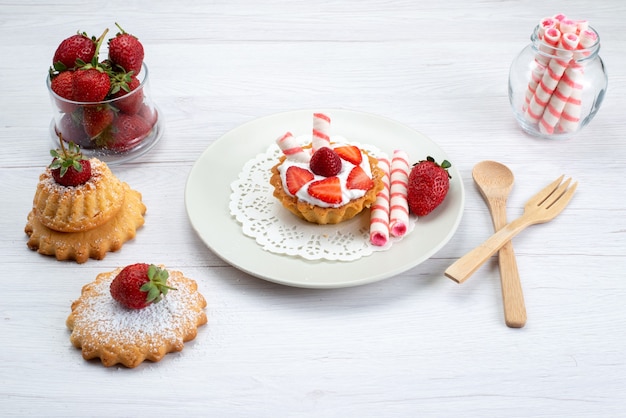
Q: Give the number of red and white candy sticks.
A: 11